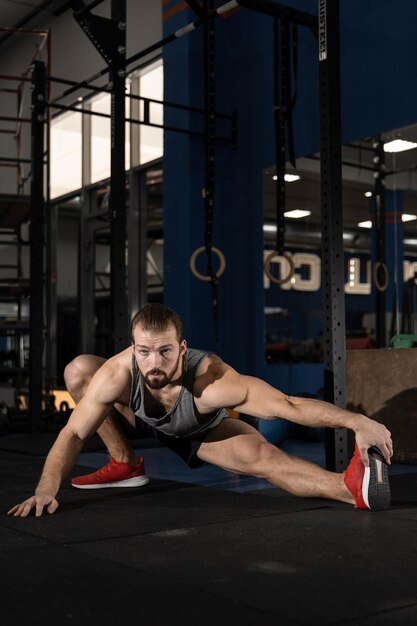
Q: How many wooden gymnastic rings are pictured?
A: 3